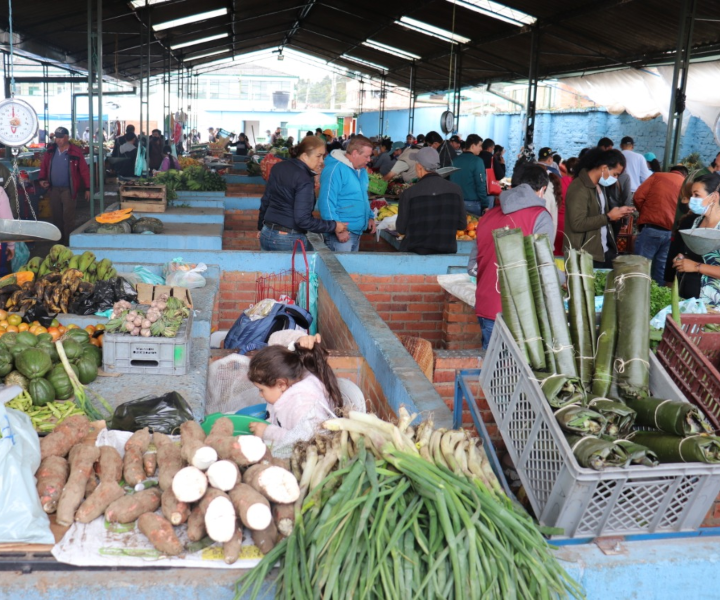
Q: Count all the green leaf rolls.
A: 12